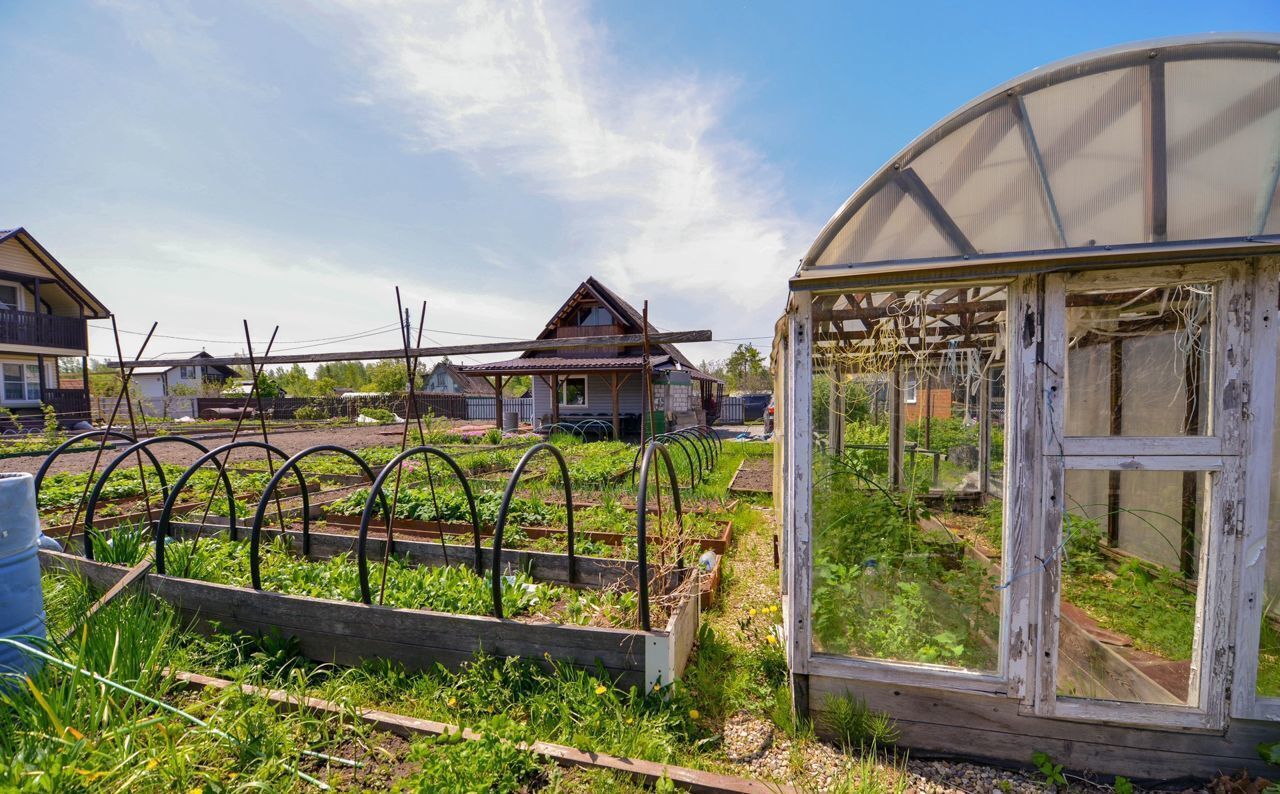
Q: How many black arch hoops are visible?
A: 13